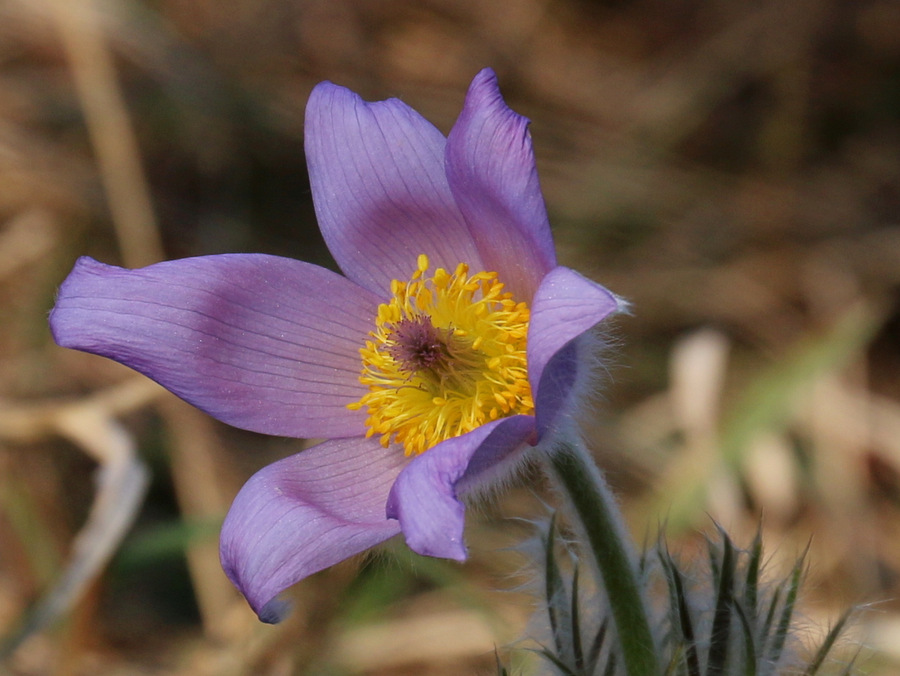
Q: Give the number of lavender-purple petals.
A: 6